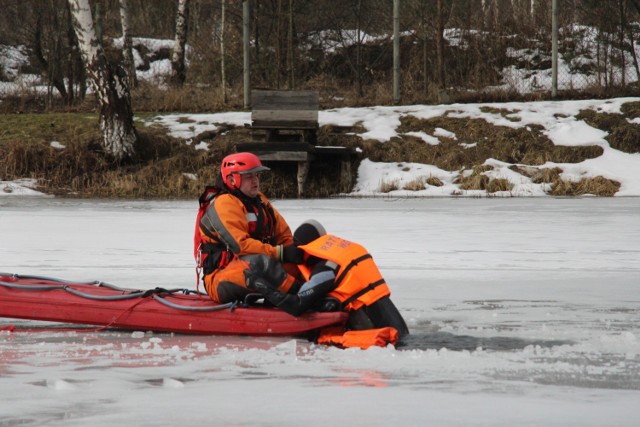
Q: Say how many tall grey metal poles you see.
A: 3